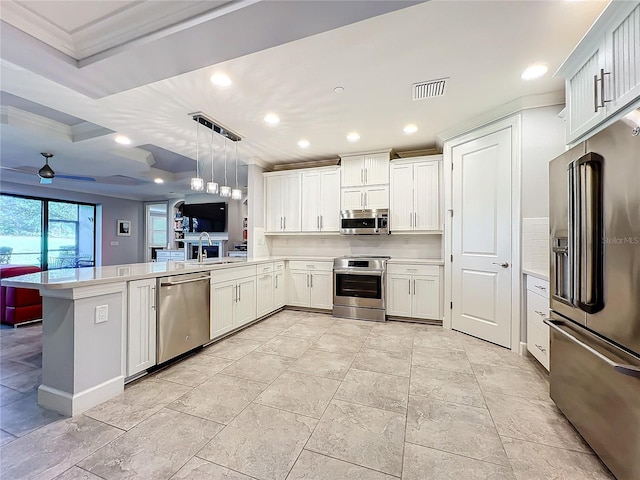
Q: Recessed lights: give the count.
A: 8